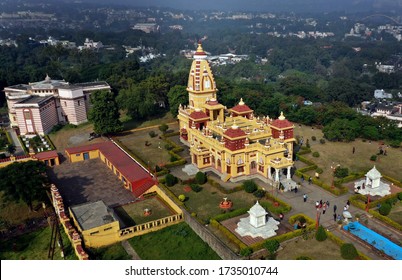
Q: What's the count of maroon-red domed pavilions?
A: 4